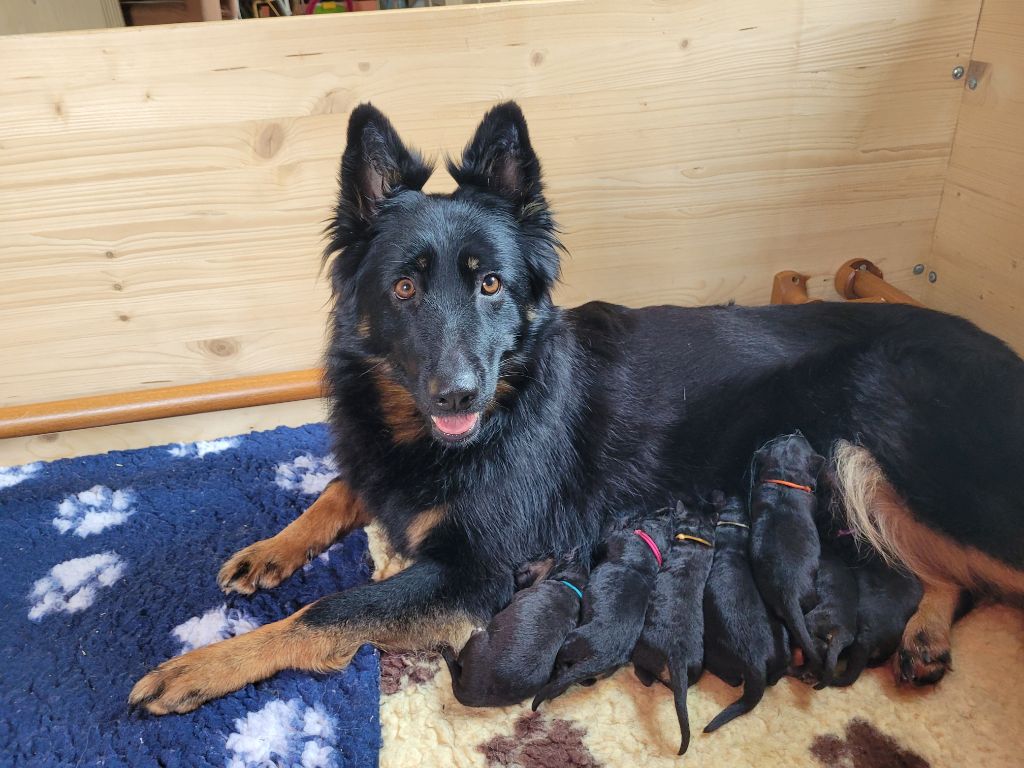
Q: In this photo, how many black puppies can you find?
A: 7